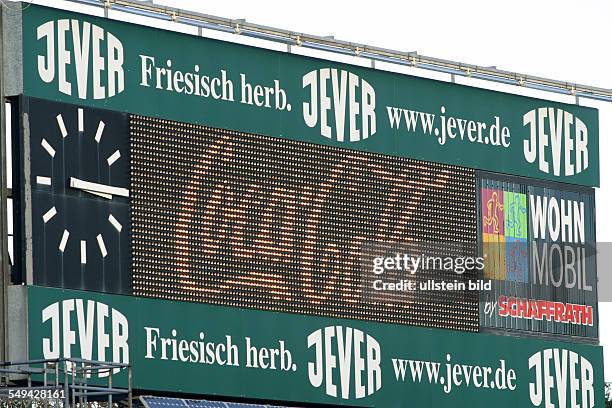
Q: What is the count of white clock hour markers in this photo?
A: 11